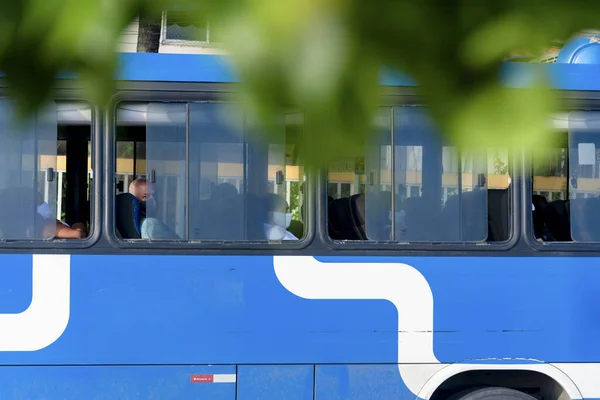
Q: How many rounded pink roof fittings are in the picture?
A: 0